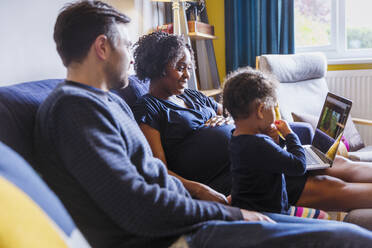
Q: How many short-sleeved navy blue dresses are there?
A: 1